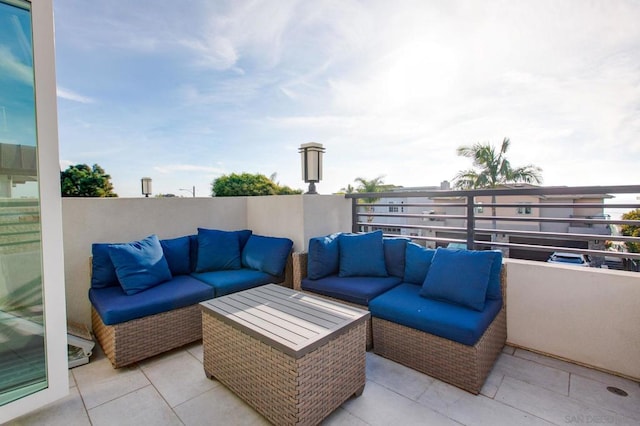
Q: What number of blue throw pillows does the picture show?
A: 4